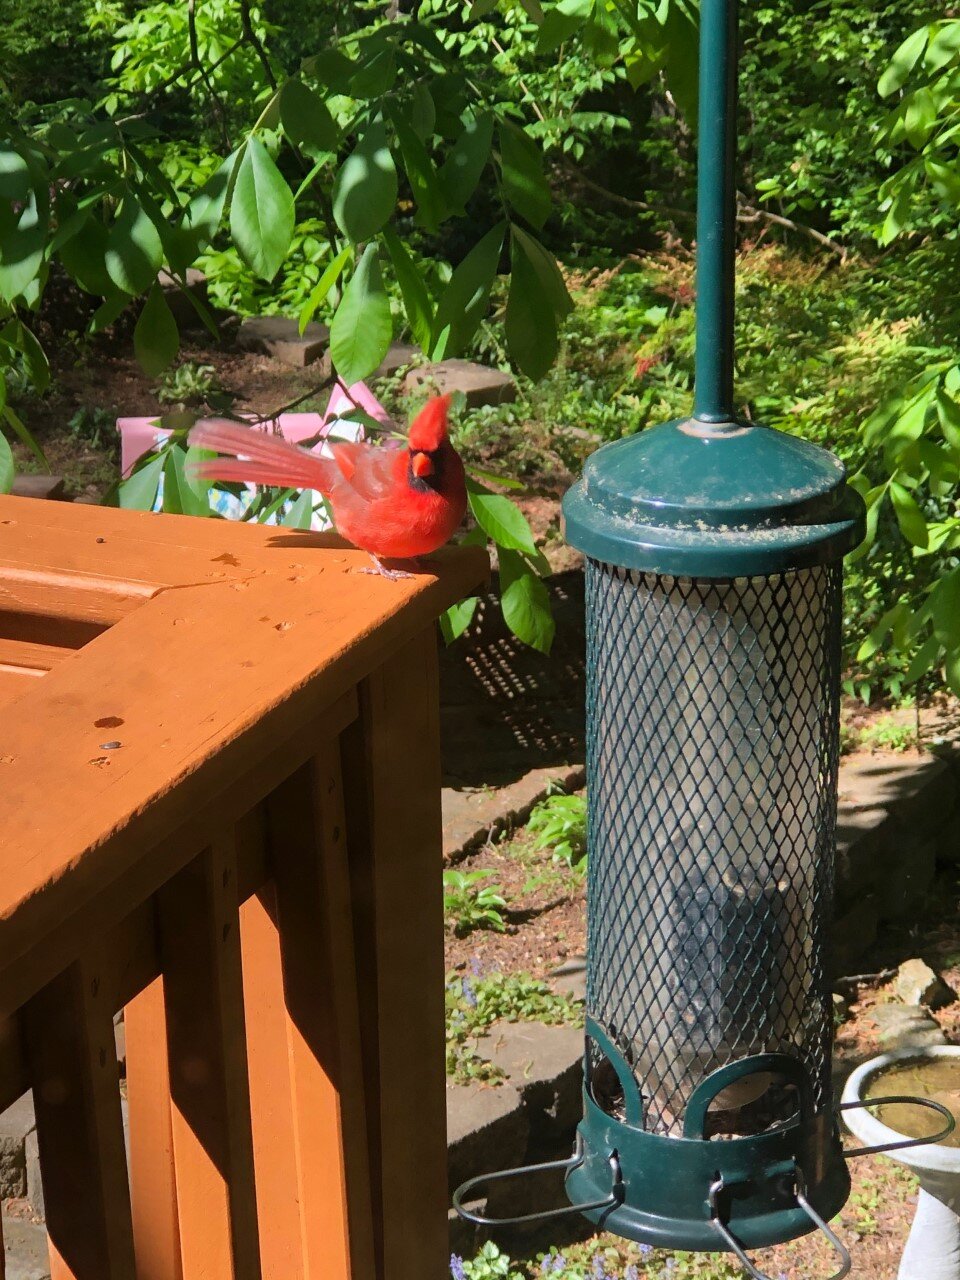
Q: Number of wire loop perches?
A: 3